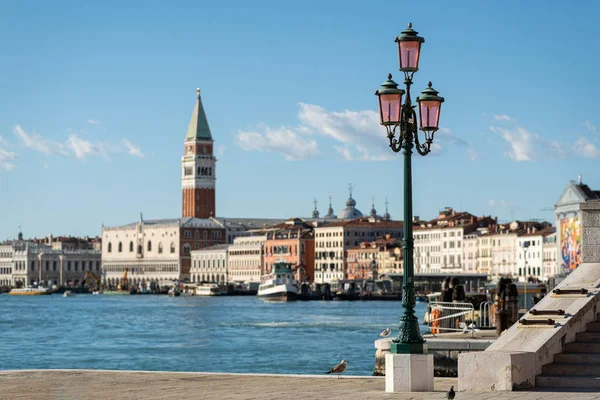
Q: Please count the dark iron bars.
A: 3